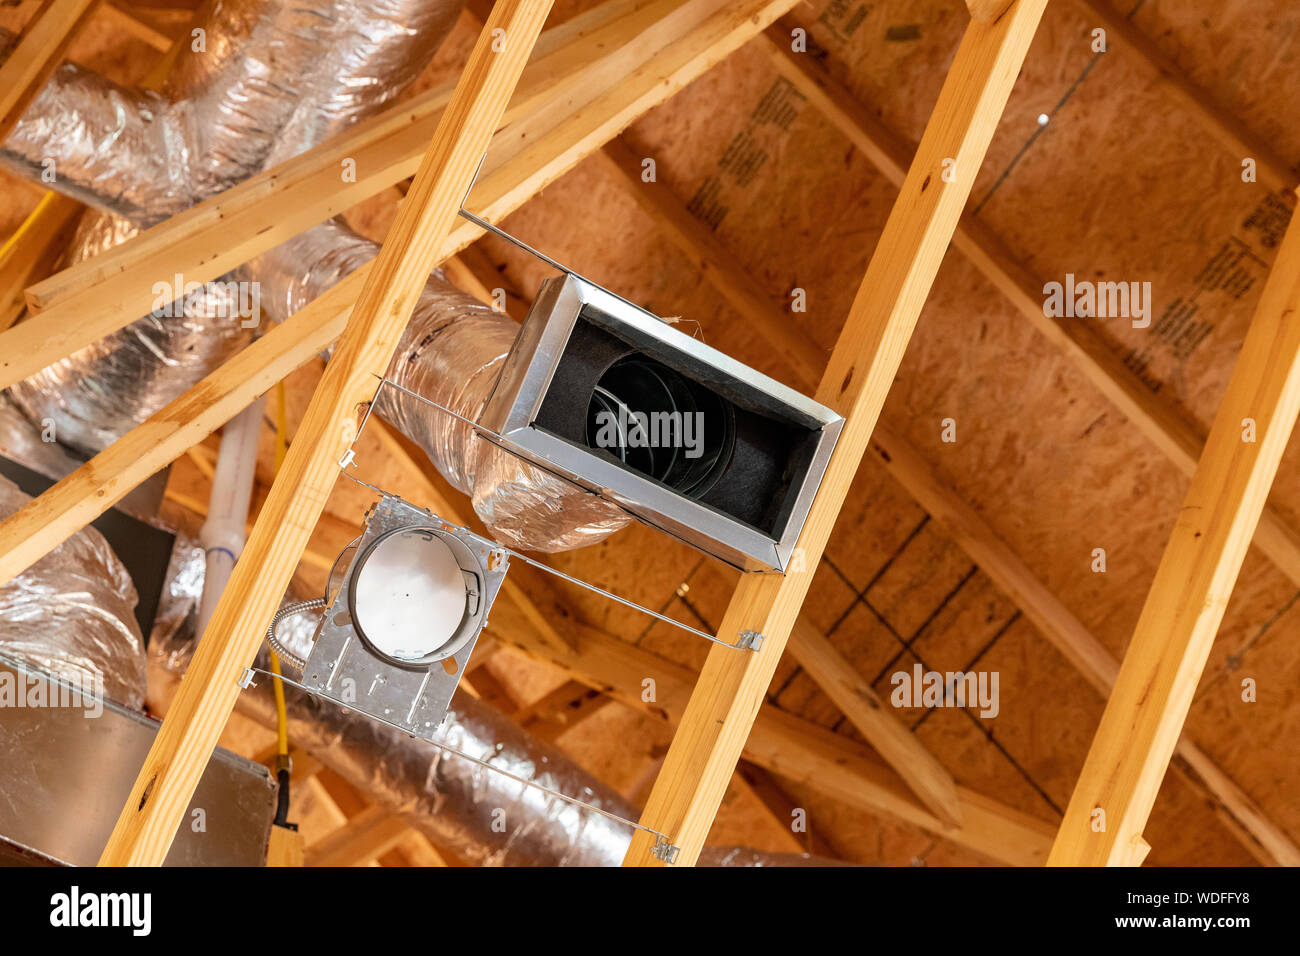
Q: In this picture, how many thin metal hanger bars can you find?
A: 4